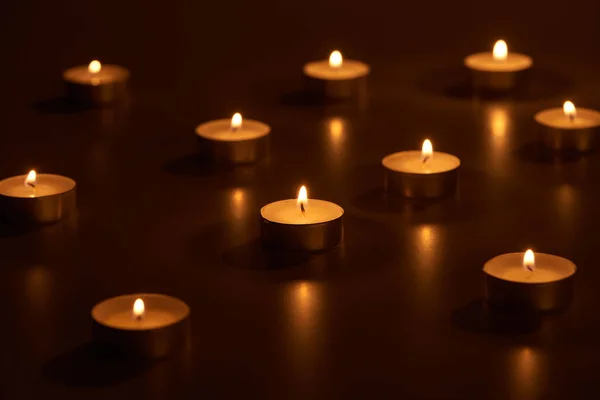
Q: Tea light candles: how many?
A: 10